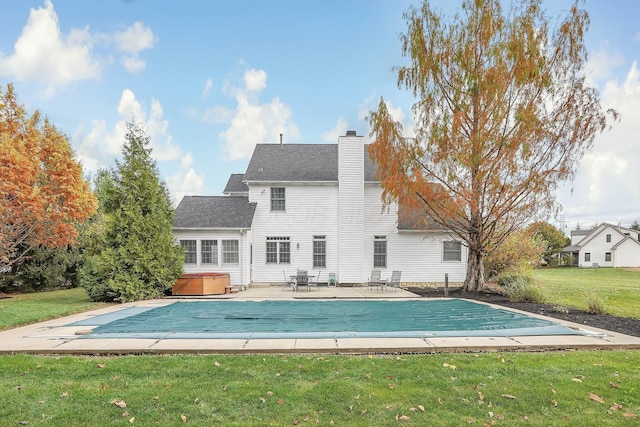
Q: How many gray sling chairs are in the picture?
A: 2